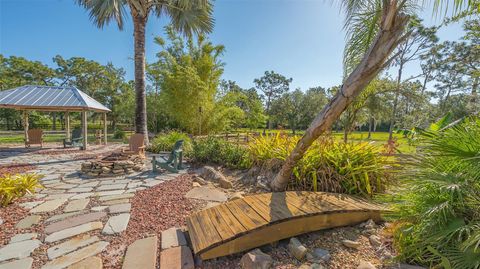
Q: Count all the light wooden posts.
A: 4